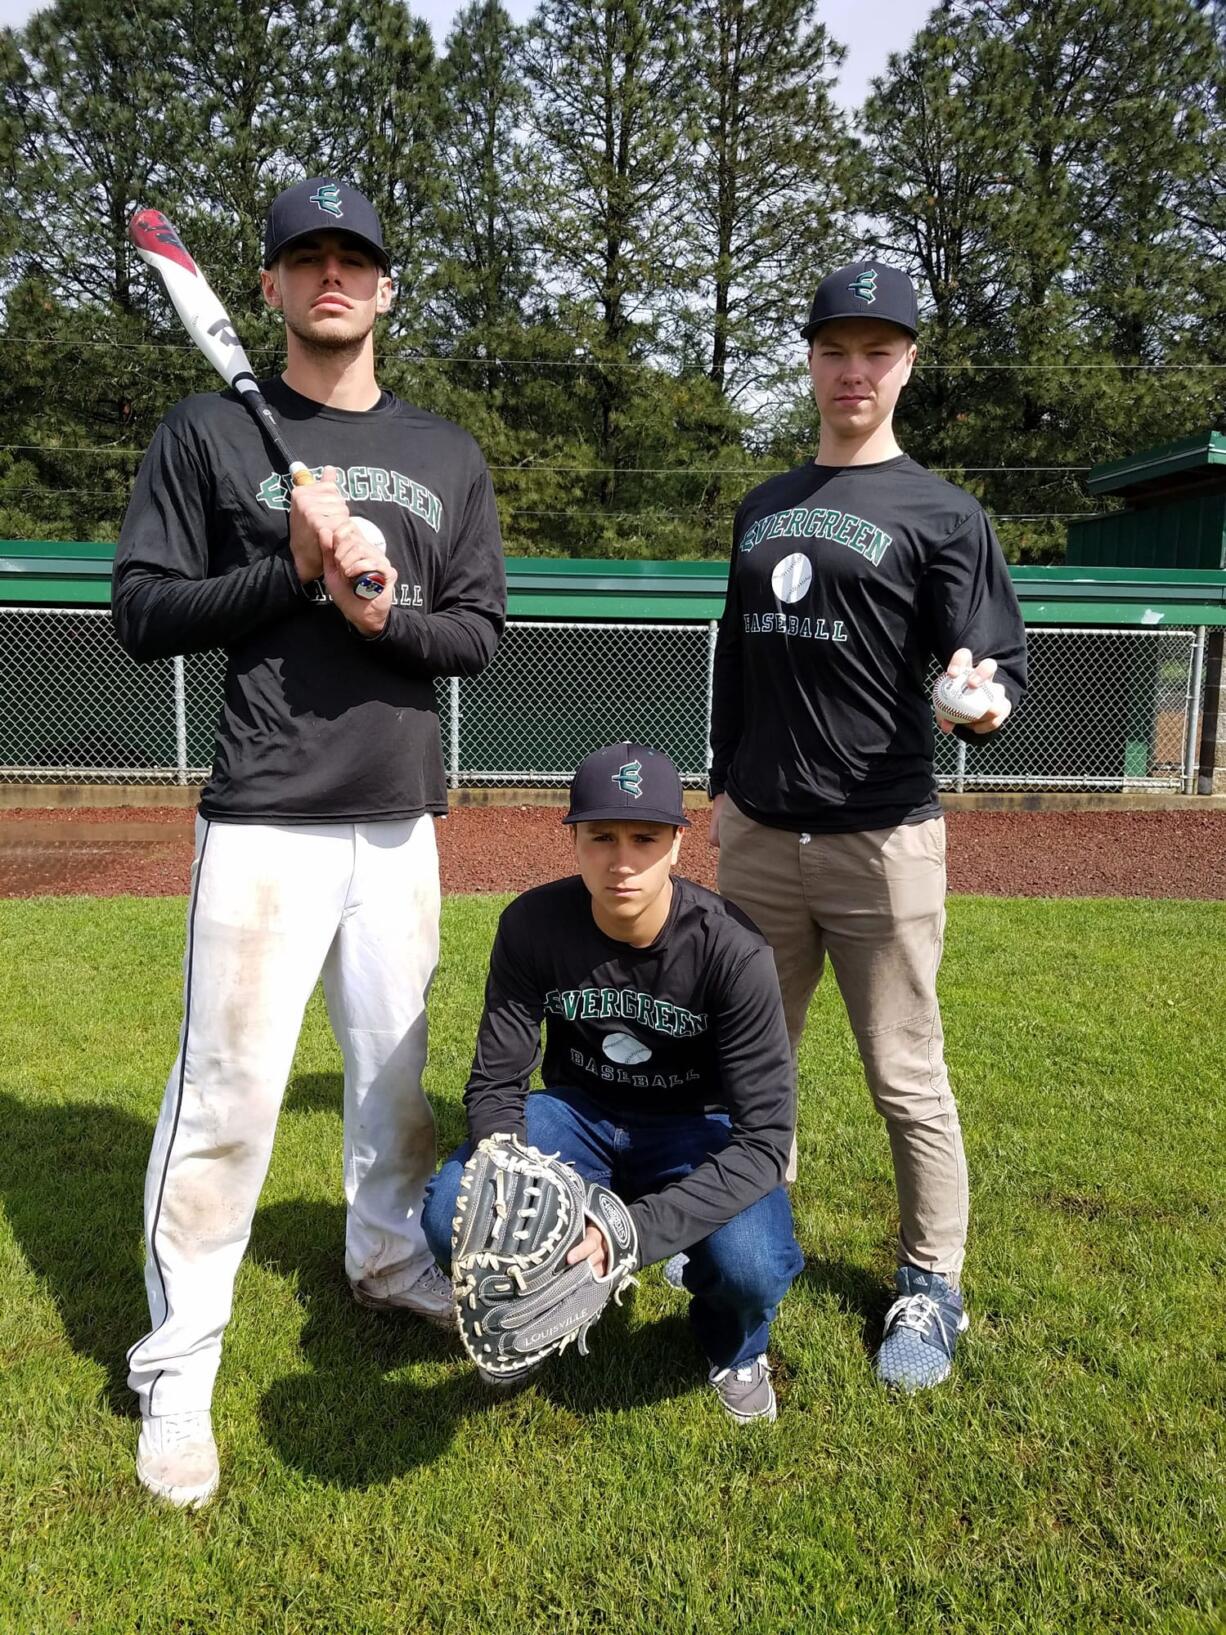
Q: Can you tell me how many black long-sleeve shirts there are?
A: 3